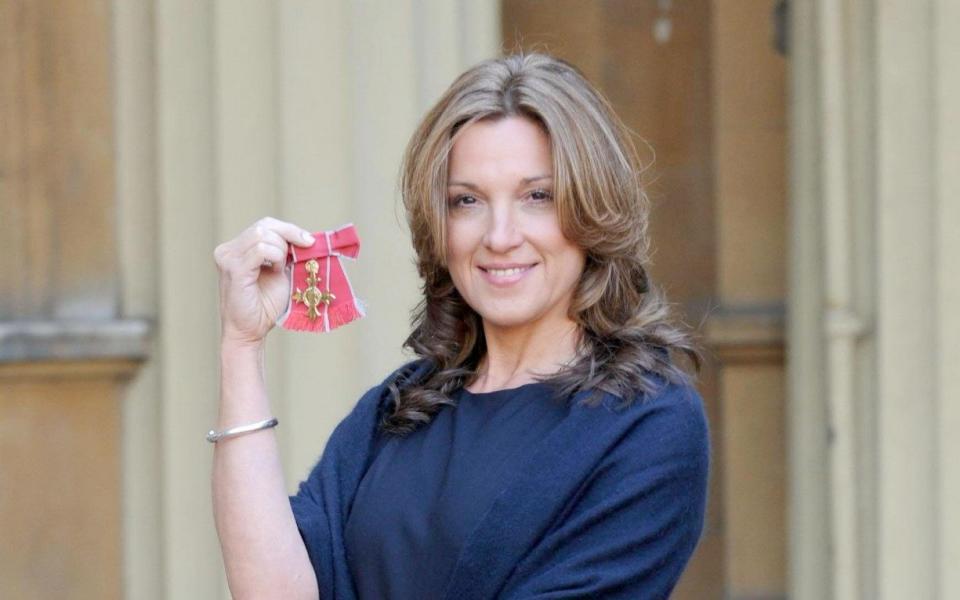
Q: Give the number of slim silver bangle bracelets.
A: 1